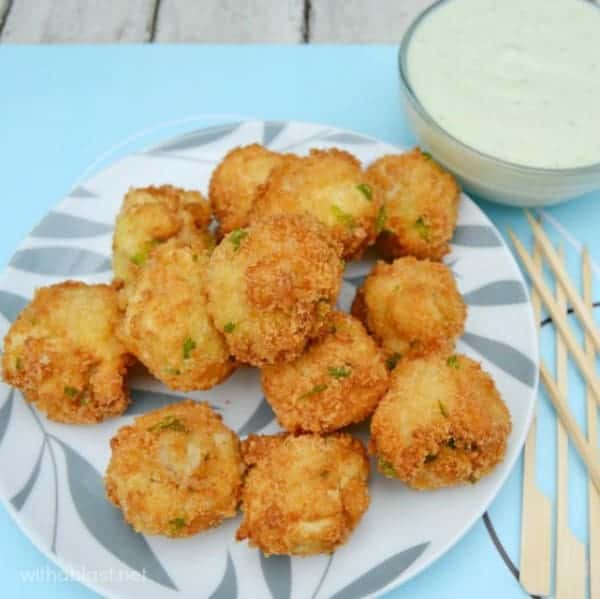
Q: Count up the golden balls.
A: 12